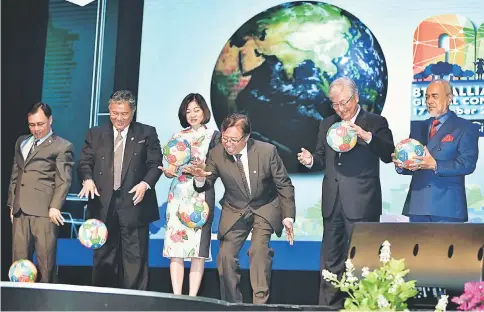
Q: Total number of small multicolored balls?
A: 6